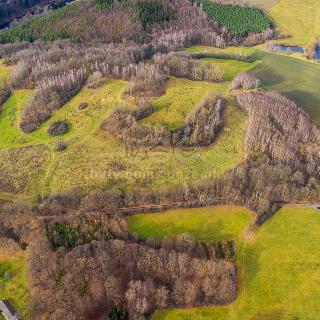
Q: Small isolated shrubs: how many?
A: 3